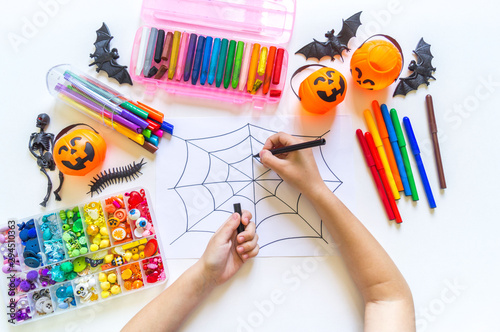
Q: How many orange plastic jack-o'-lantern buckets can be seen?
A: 3